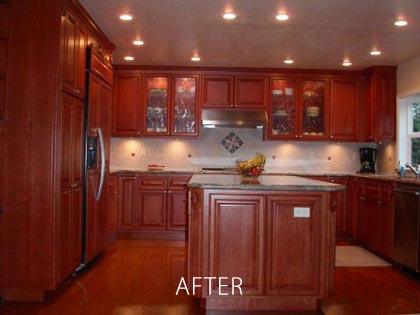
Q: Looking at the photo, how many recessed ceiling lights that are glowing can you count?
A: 10